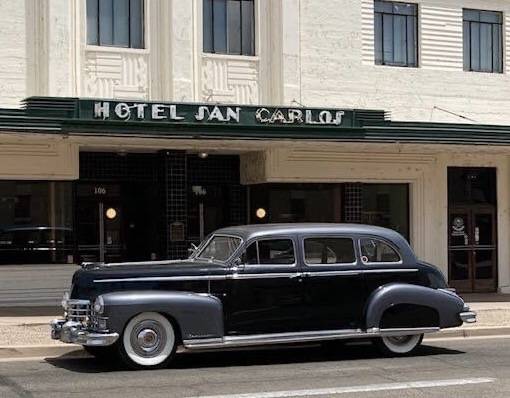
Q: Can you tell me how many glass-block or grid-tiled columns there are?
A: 2